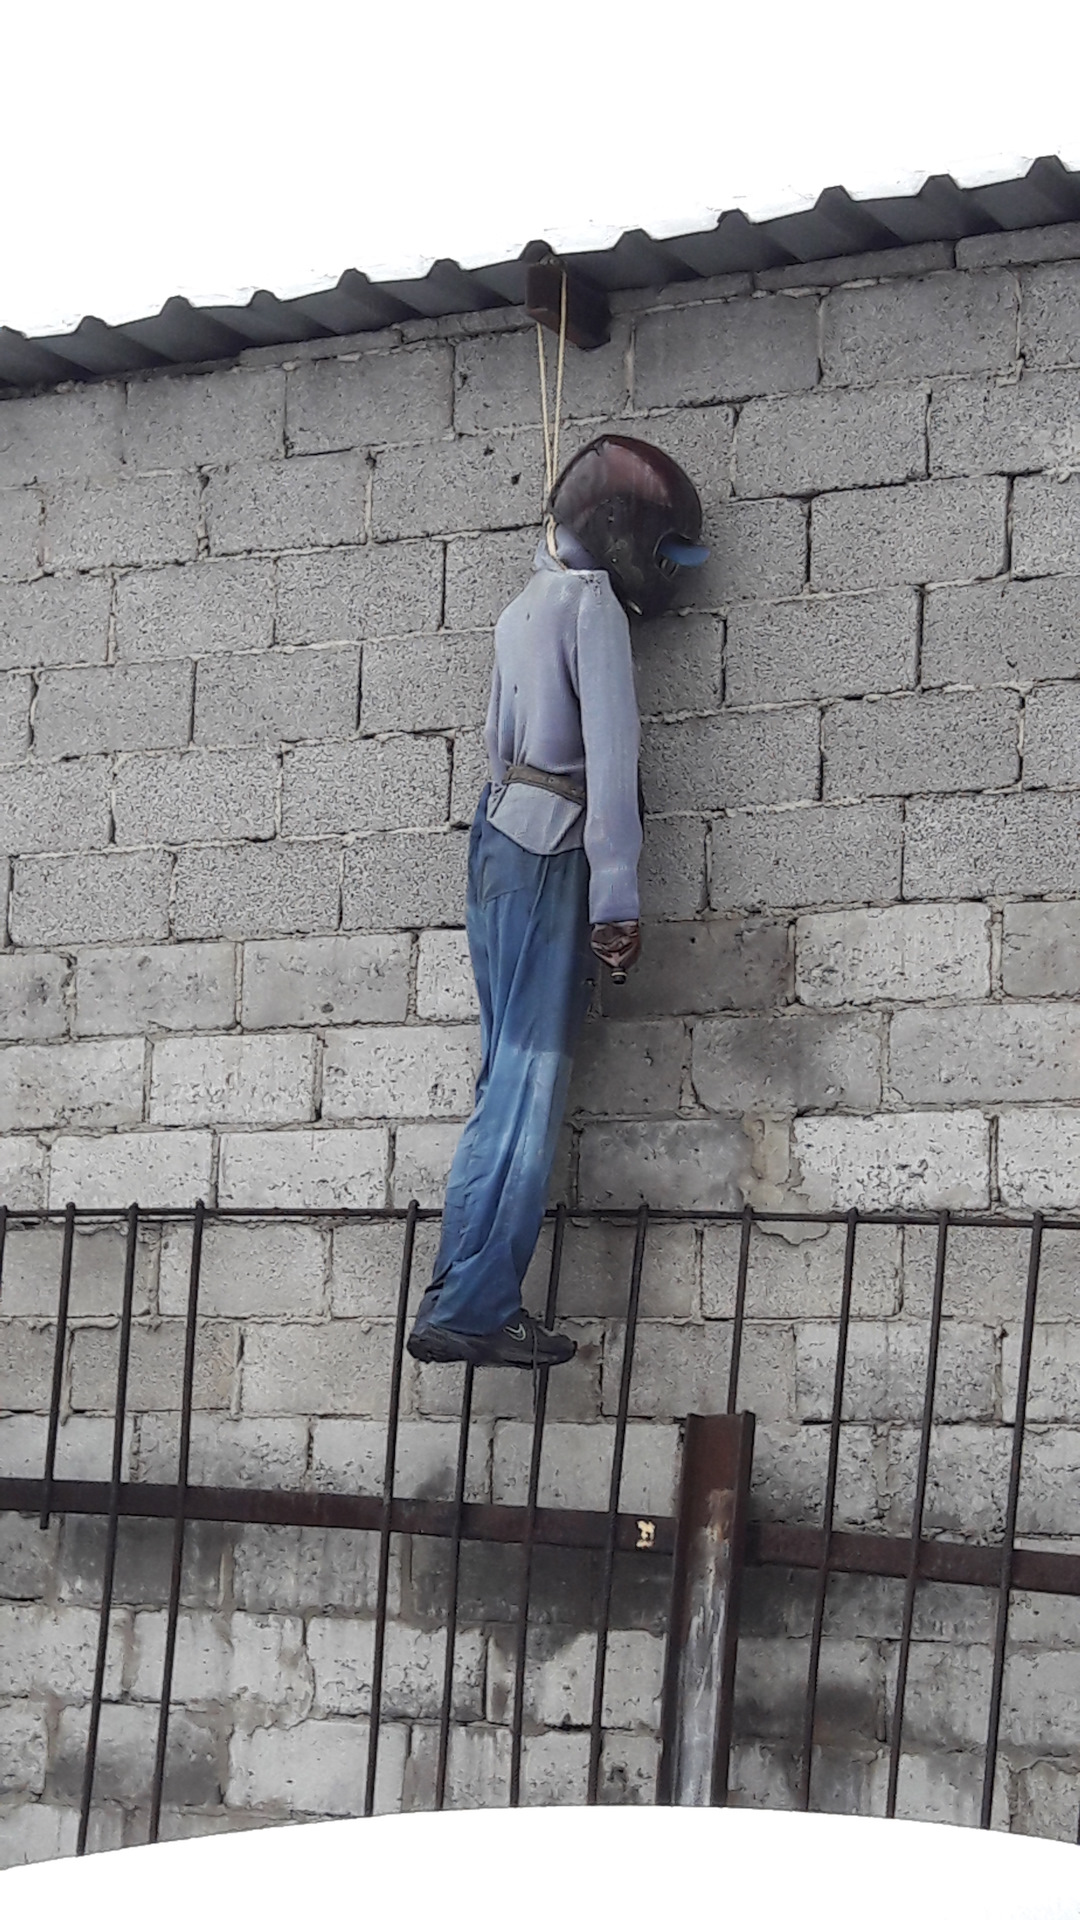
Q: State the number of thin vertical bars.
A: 12